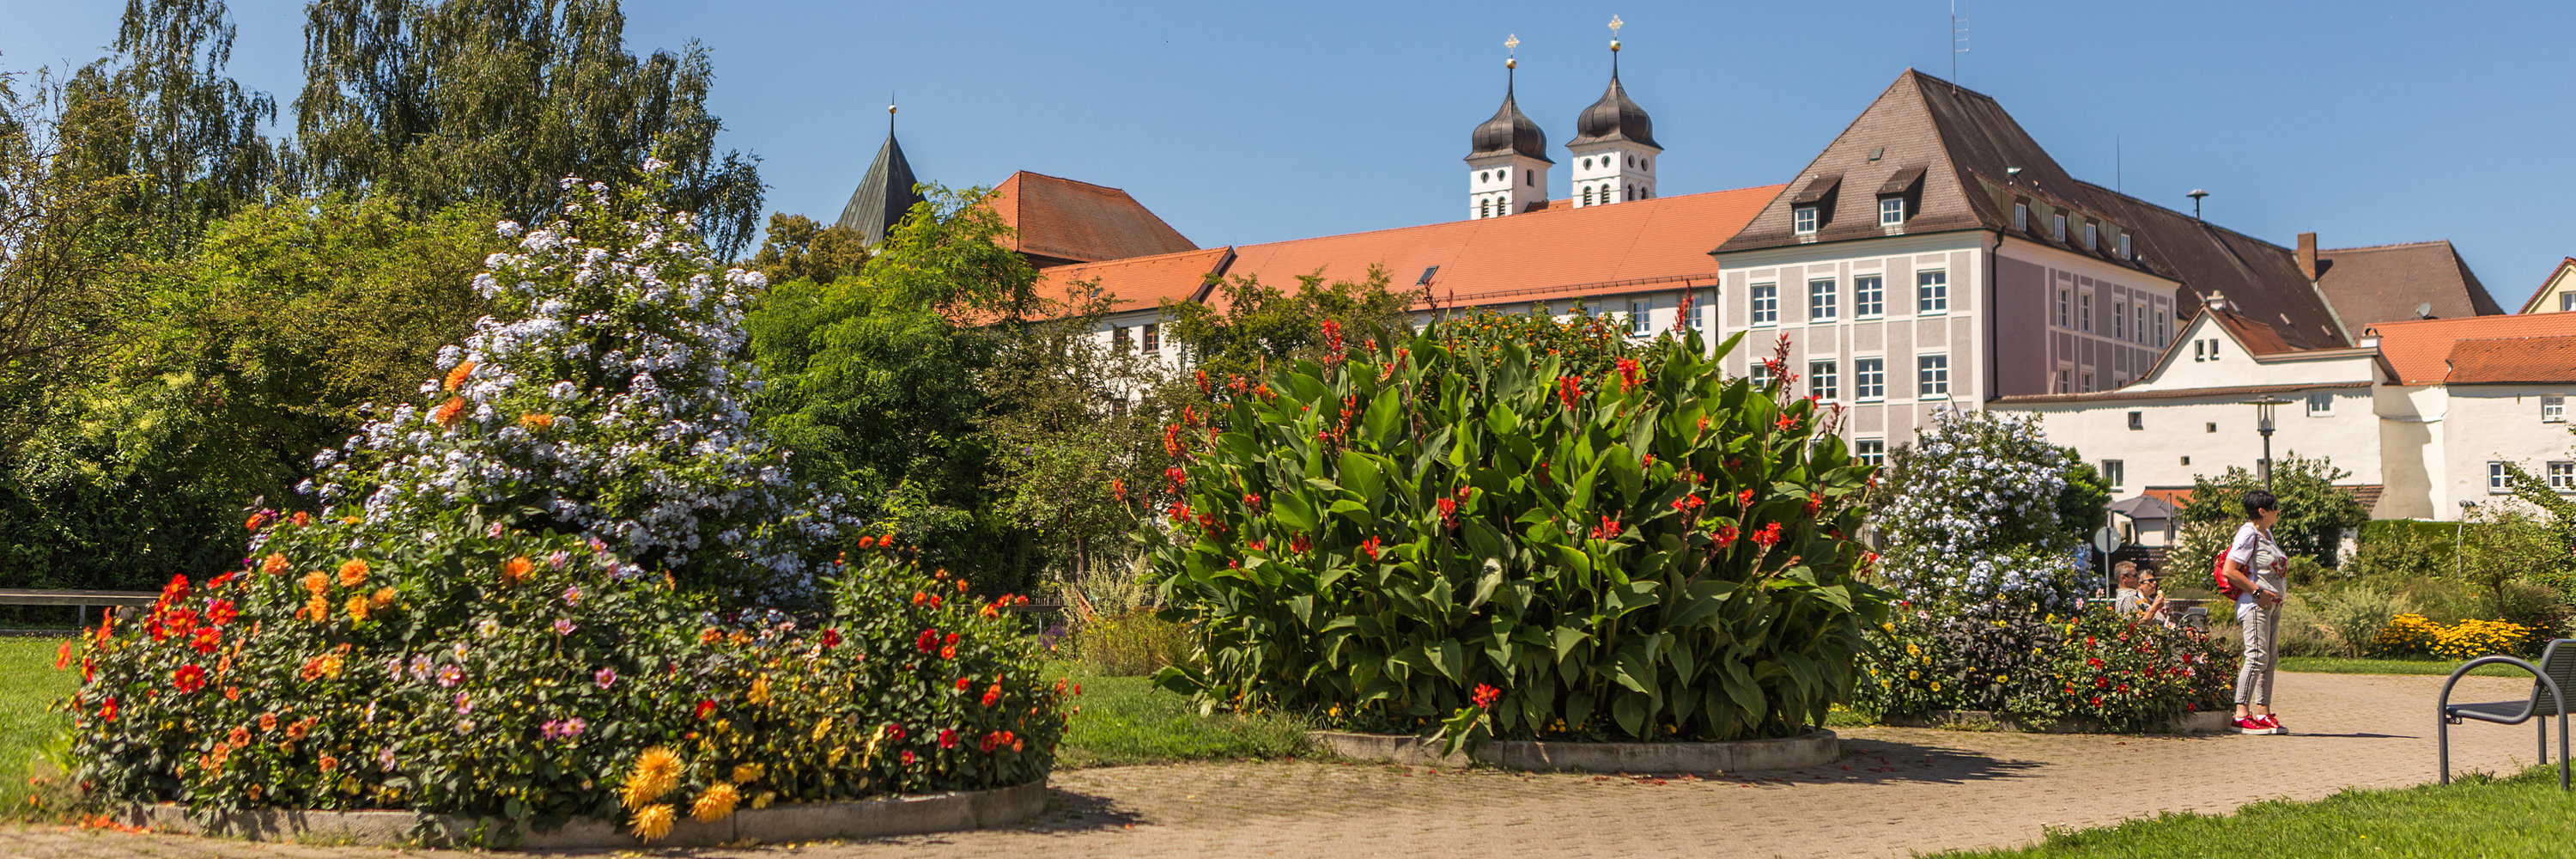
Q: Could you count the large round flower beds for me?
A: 3